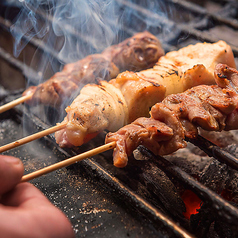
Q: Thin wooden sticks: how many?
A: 3